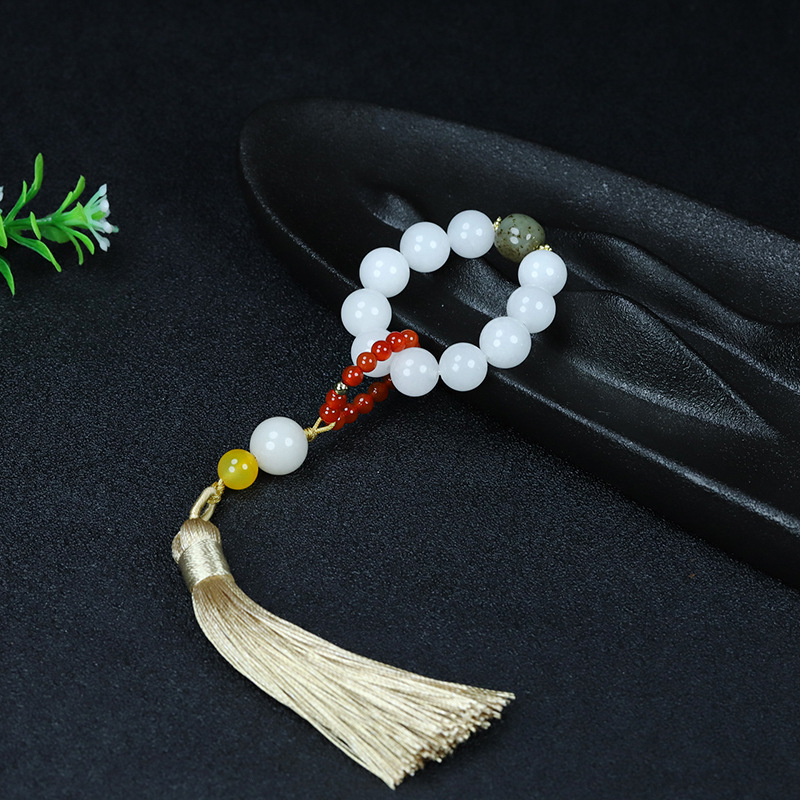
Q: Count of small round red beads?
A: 12